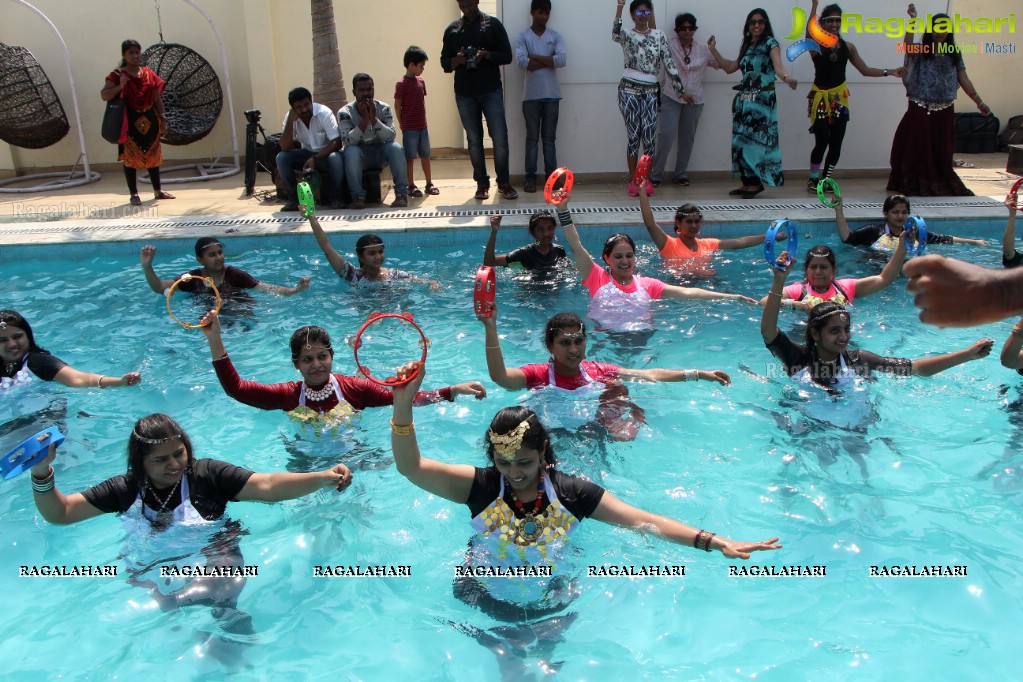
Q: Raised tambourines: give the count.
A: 11